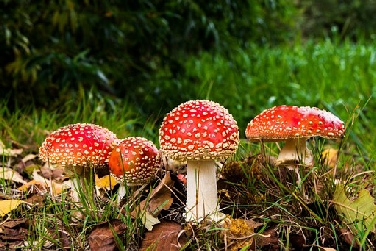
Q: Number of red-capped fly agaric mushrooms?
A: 4